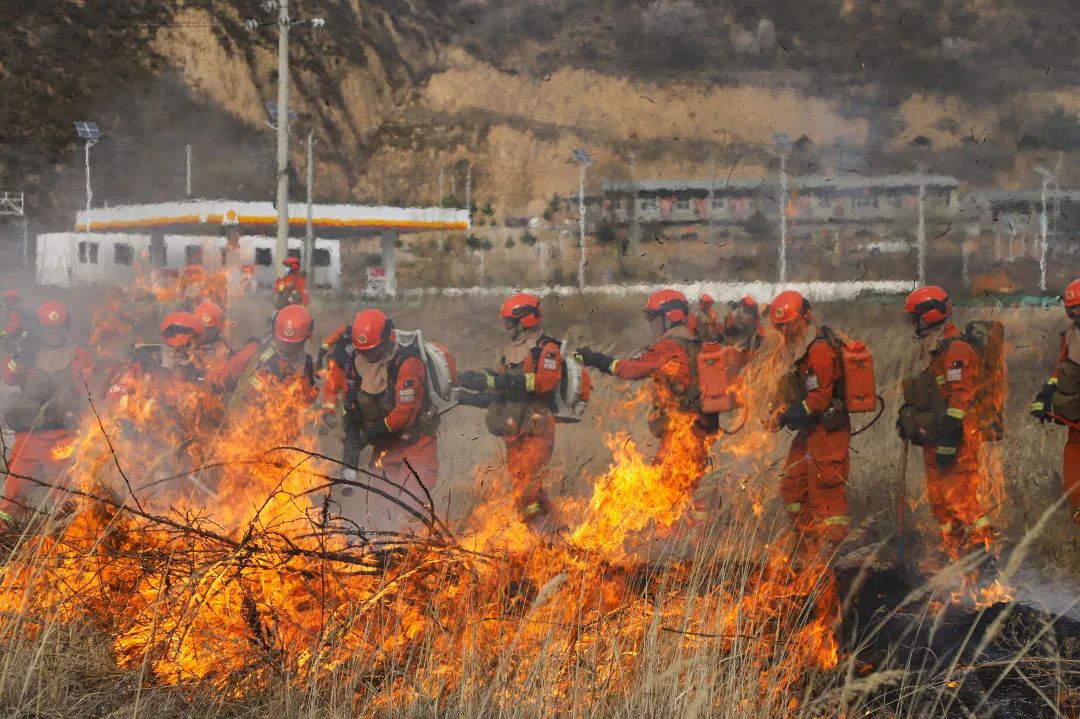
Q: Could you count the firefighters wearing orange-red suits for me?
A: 14